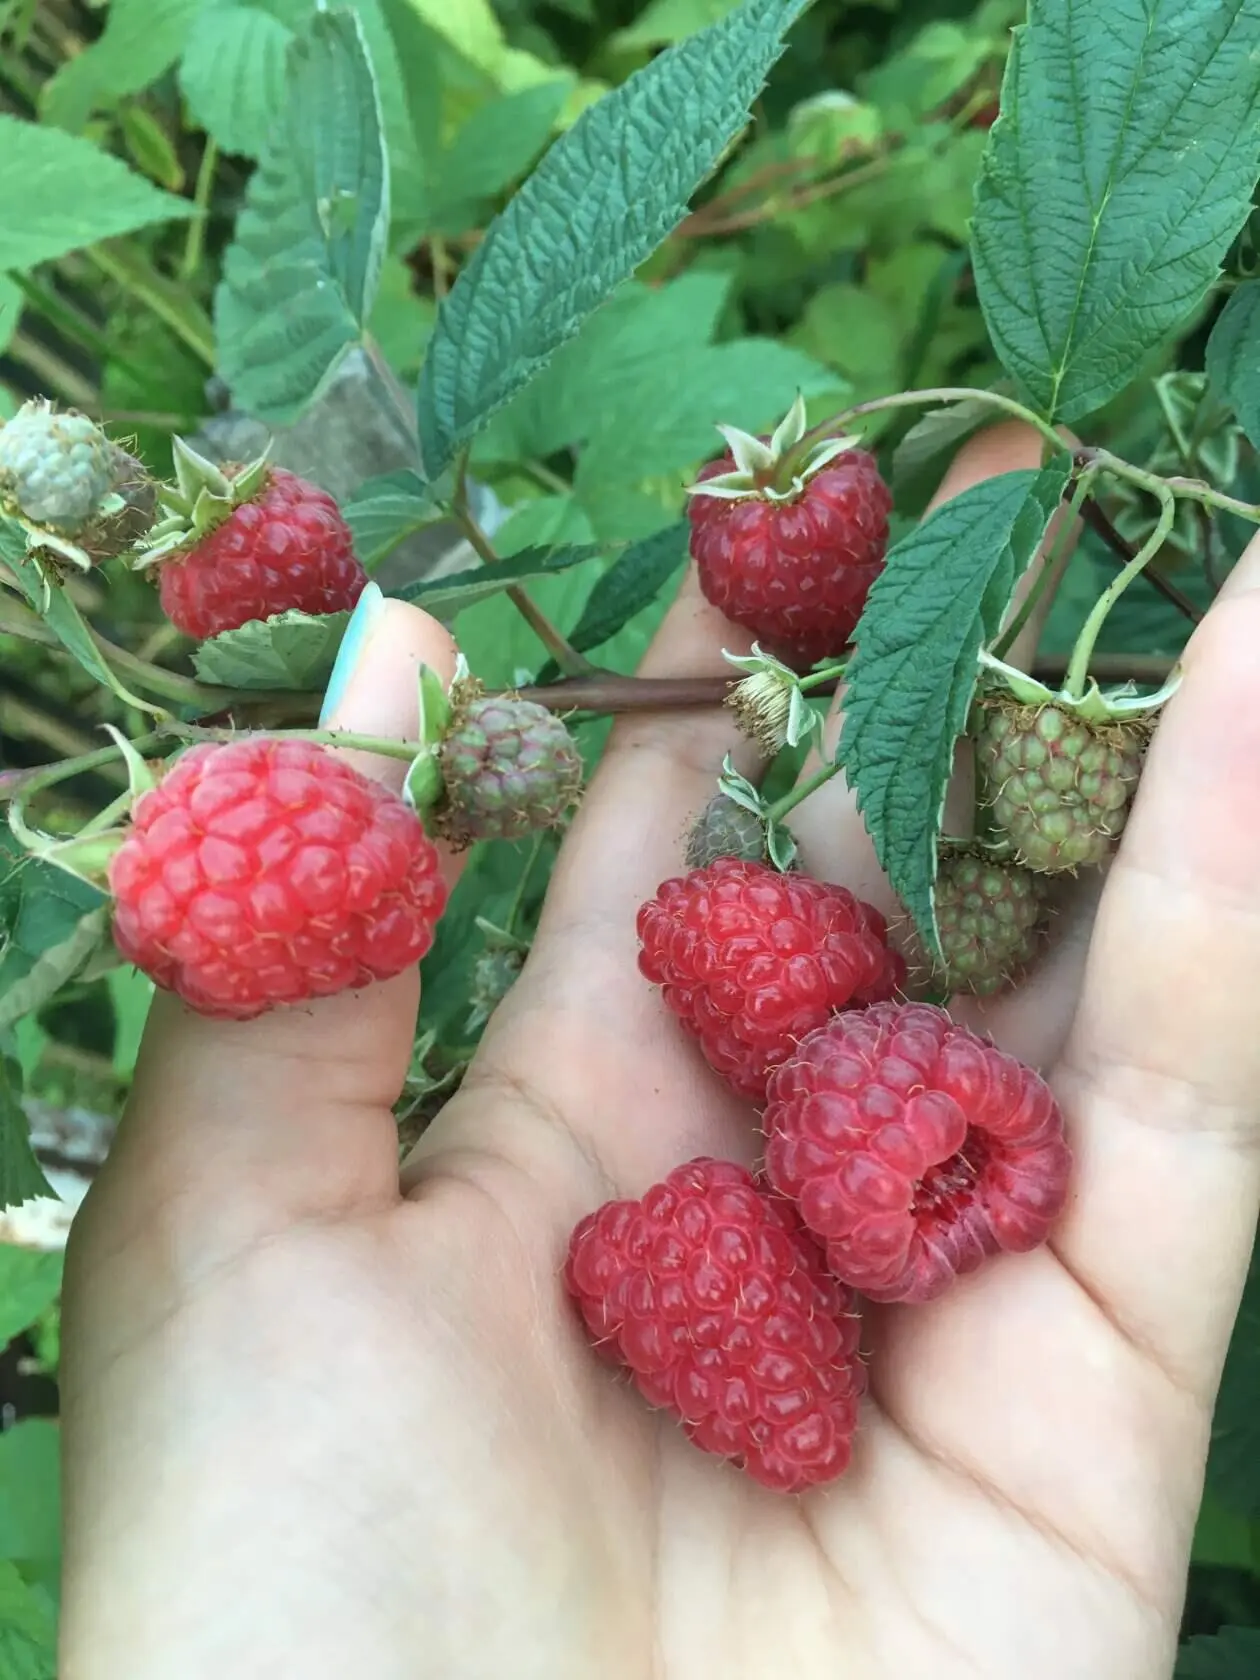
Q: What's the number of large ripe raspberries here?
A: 6